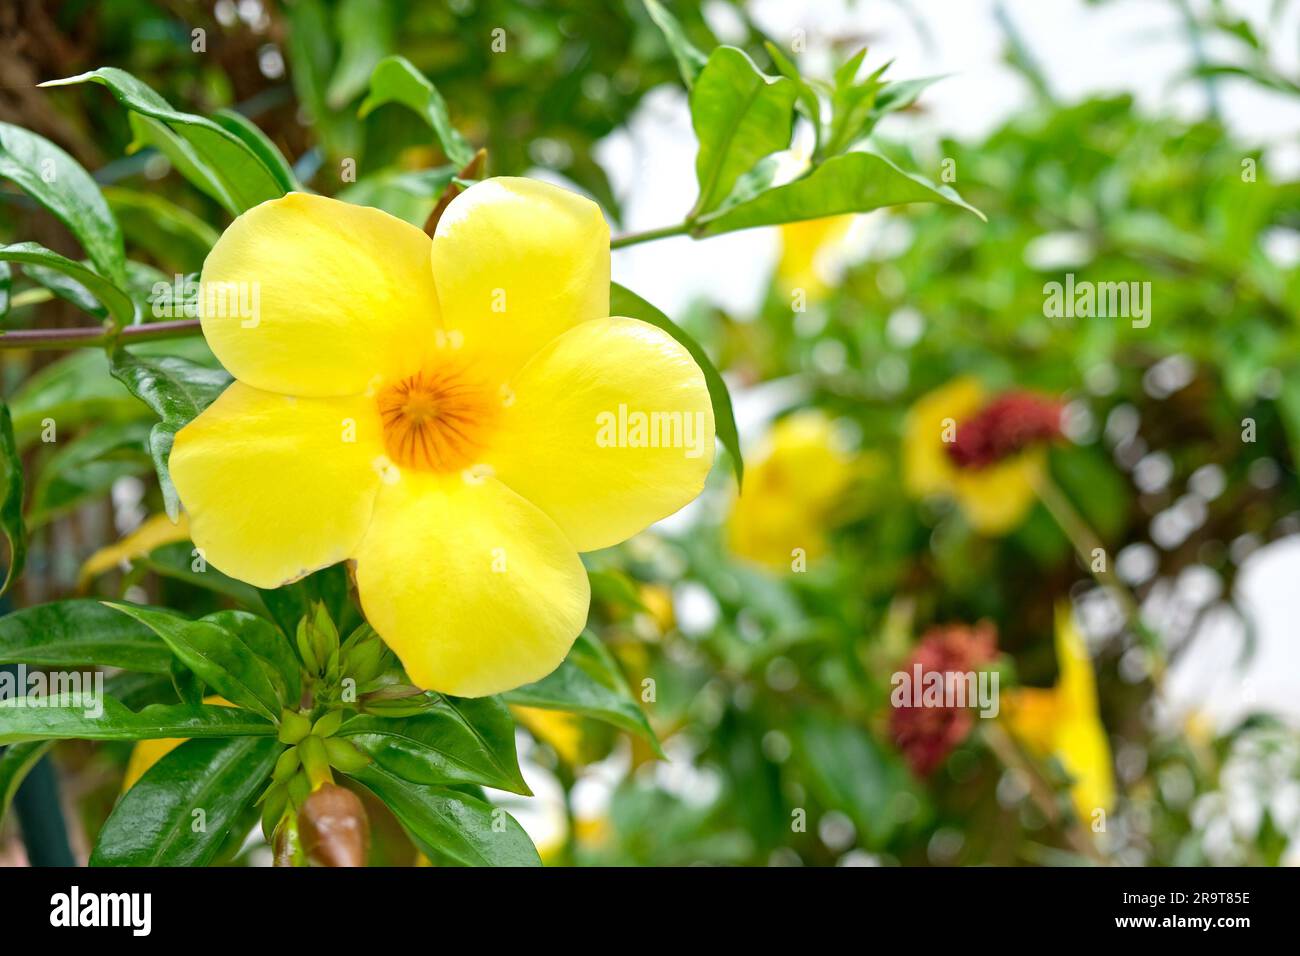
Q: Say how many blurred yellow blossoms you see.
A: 4